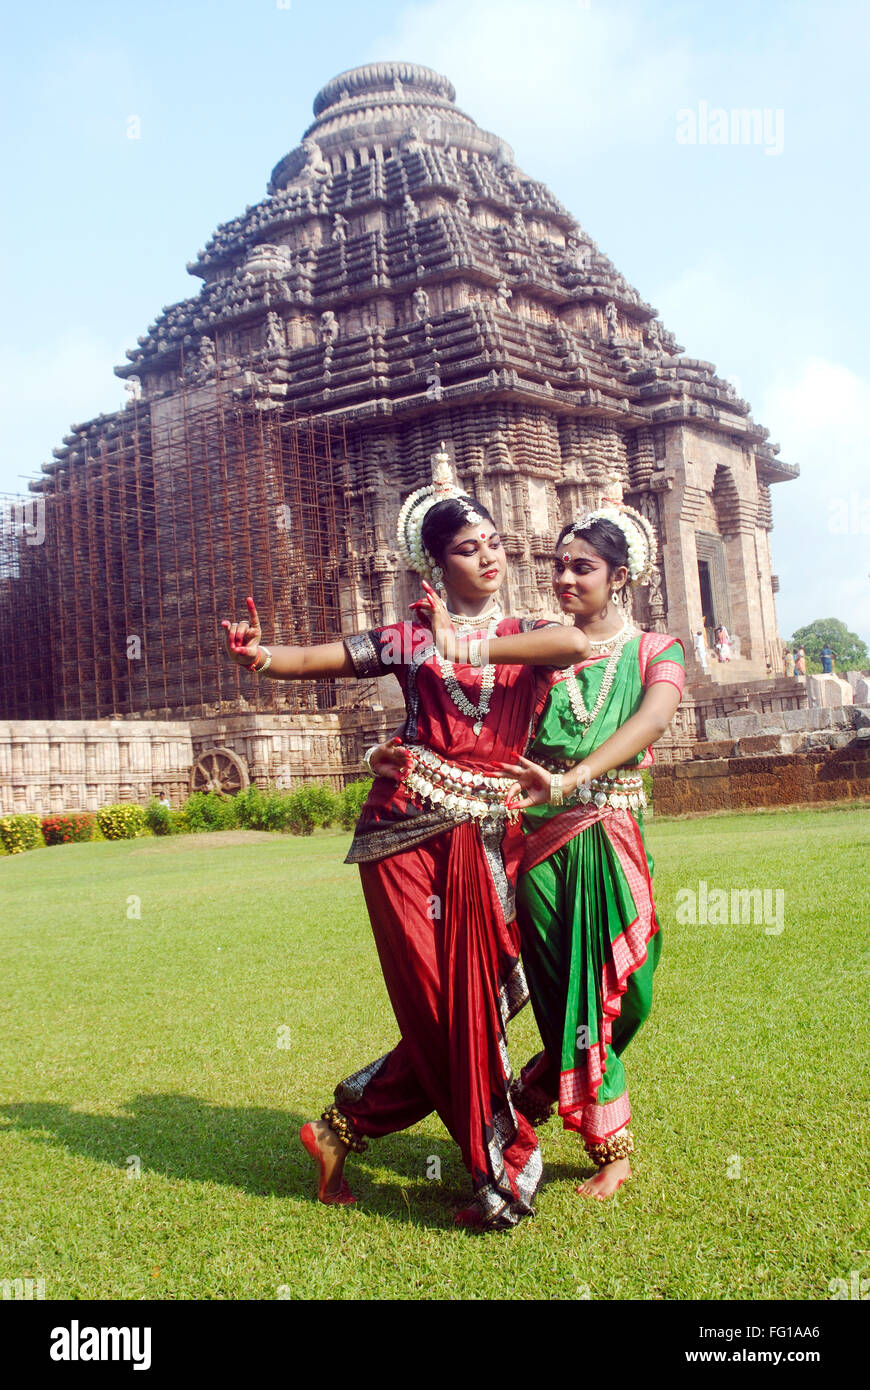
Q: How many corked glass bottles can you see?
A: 0